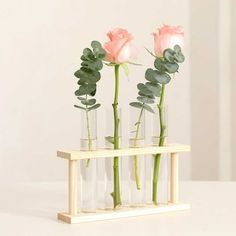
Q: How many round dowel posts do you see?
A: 2